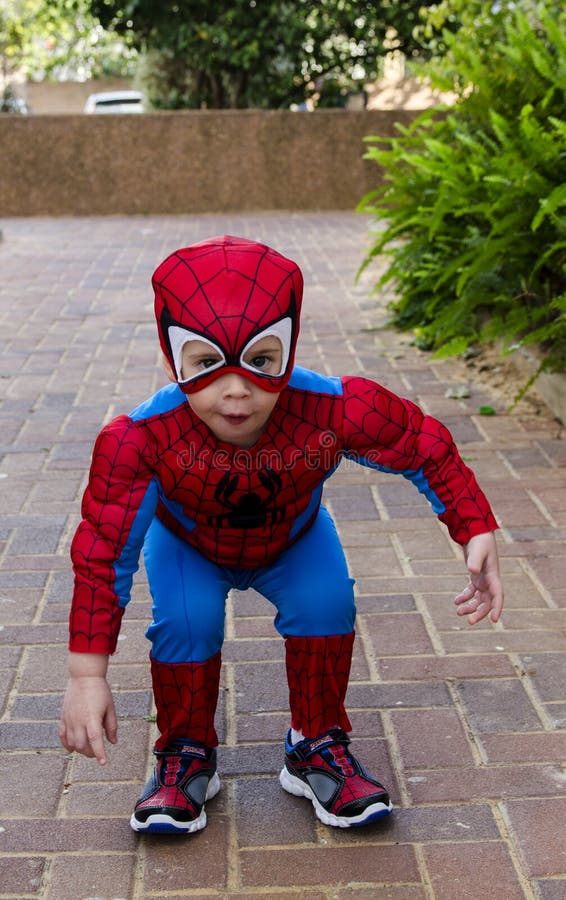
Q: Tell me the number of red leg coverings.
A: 2